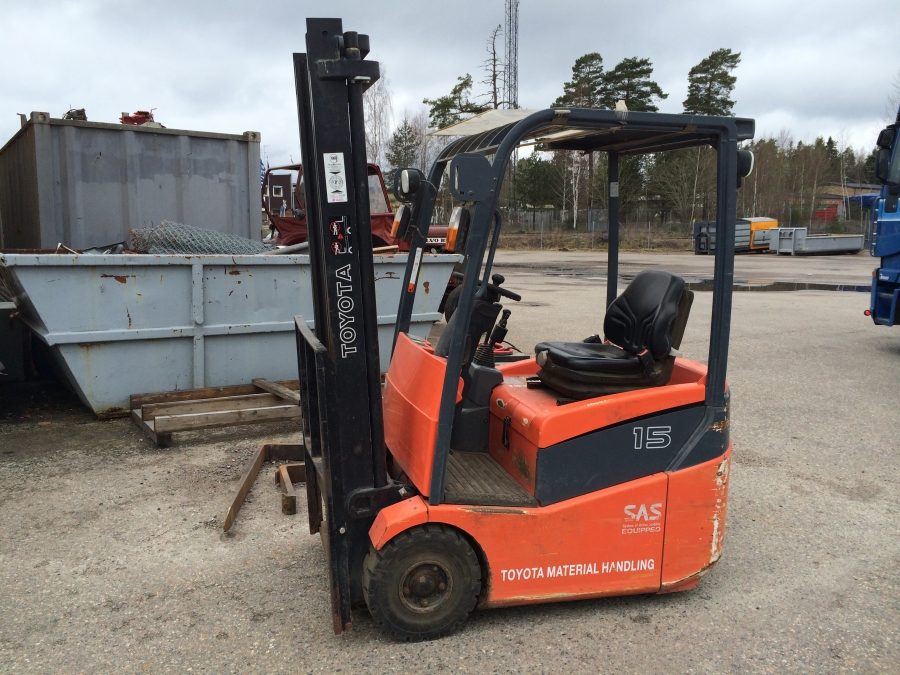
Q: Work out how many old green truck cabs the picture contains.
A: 0